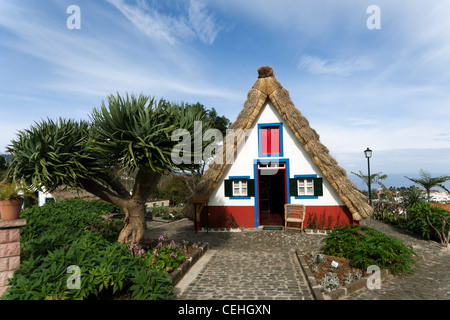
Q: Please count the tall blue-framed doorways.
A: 1